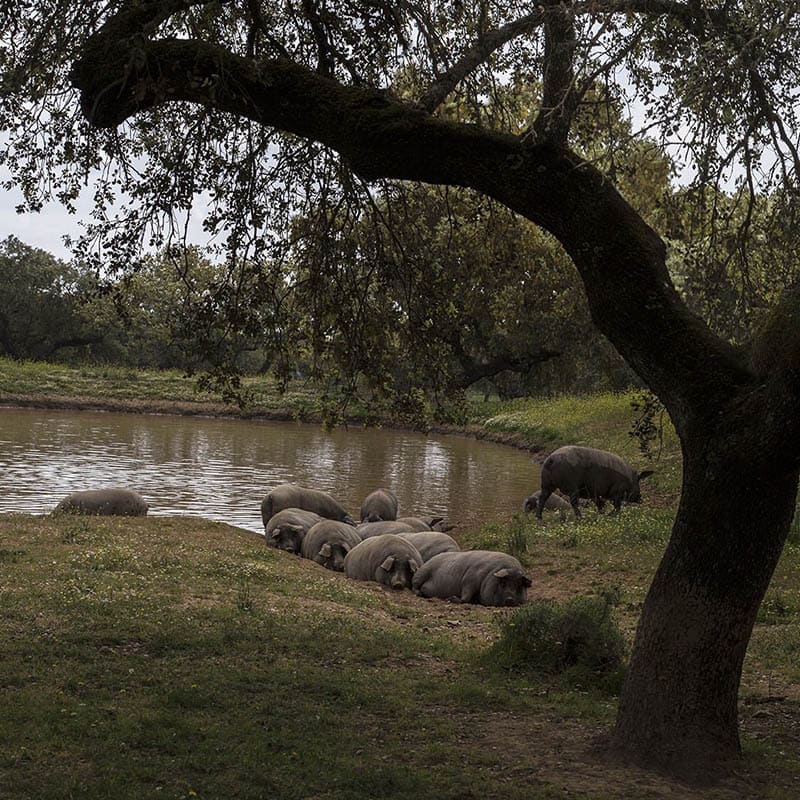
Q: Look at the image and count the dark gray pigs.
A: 12